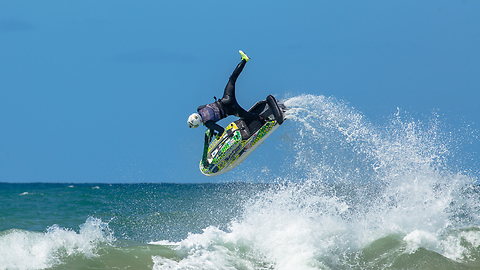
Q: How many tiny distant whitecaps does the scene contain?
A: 3